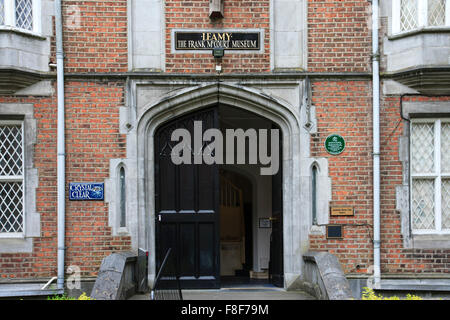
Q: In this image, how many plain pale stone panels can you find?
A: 2